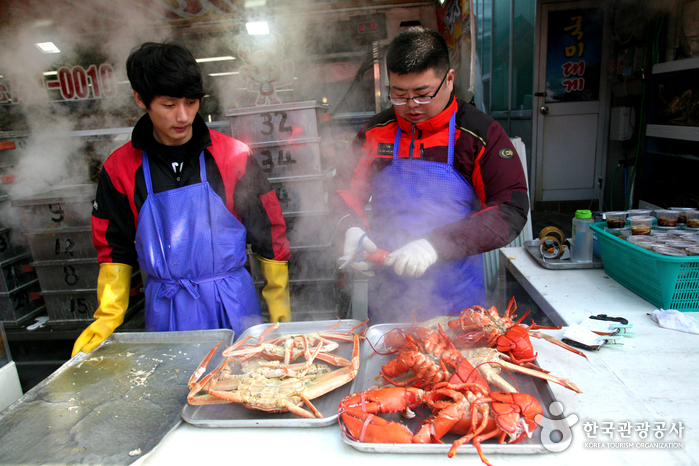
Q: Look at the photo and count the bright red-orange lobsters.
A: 3